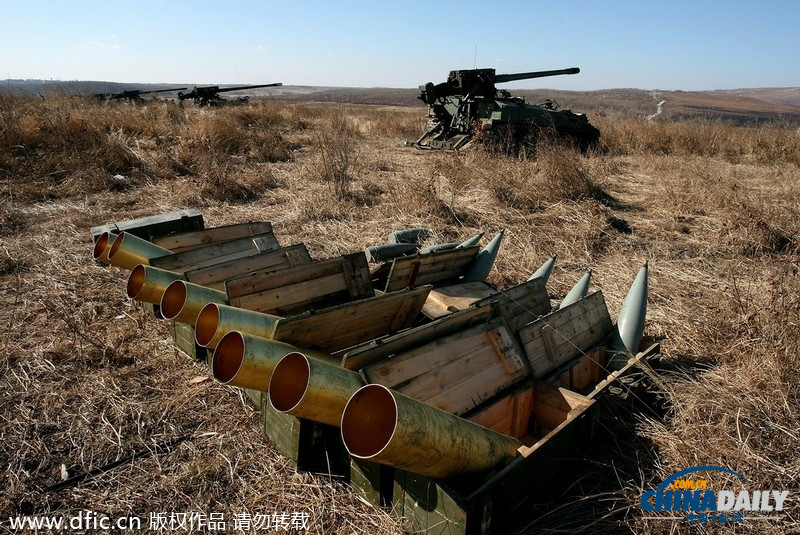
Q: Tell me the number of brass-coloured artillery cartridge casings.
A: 8